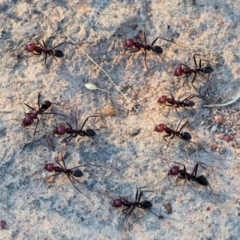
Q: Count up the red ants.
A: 10